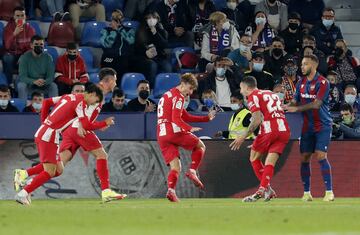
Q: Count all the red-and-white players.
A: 4